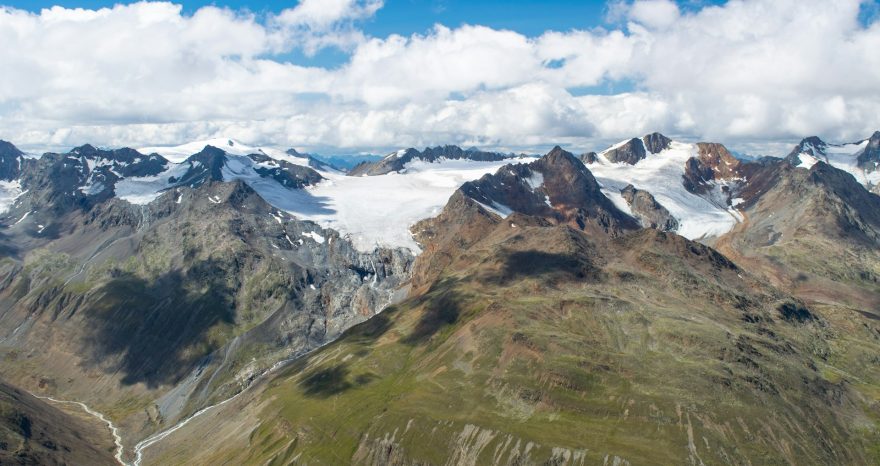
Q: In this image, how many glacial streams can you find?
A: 2